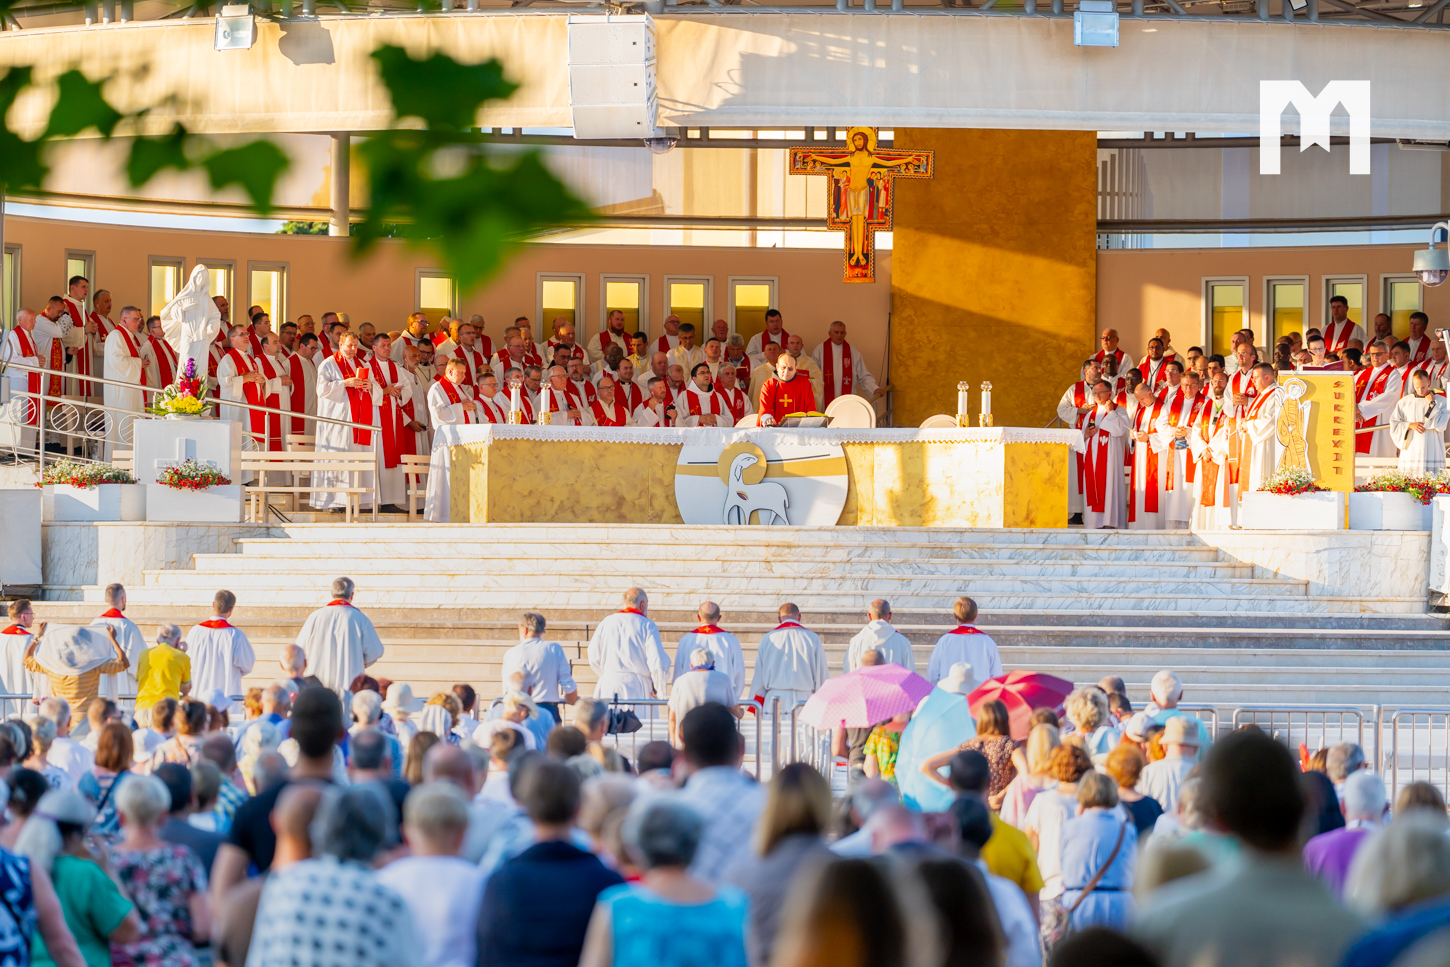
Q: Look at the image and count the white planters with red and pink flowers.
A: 4